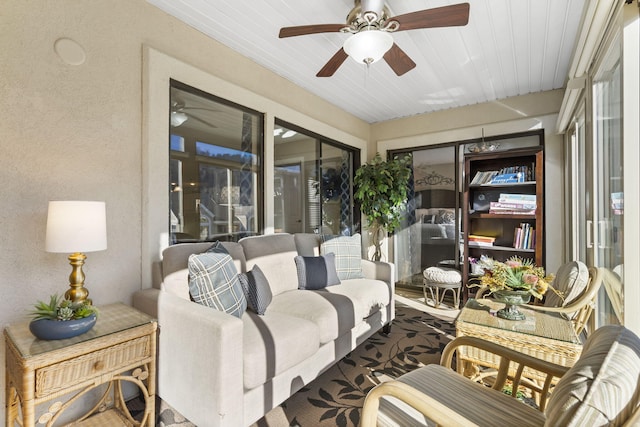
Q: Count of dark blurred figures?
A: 0